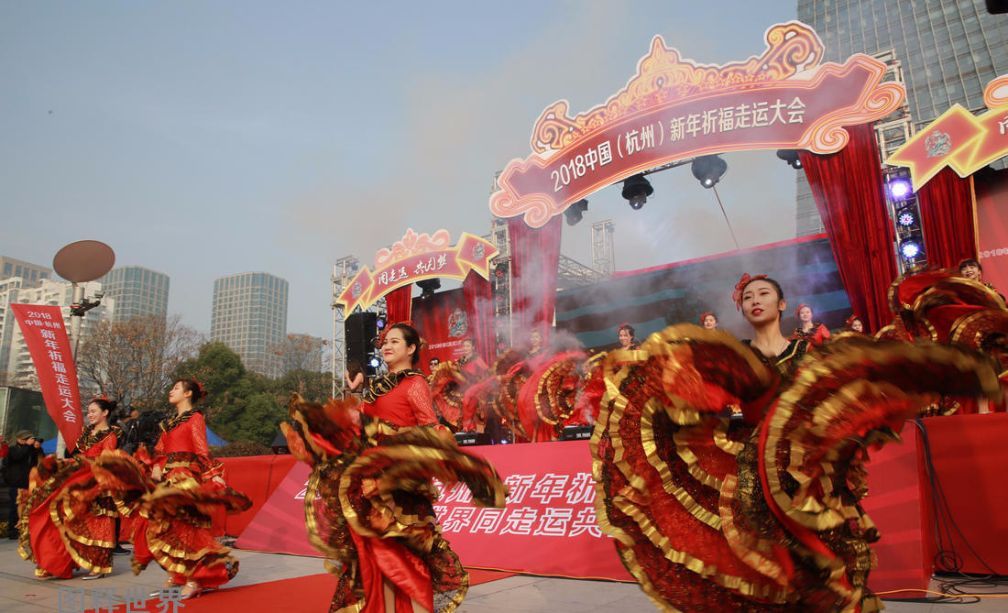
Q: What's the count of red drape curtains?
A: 5